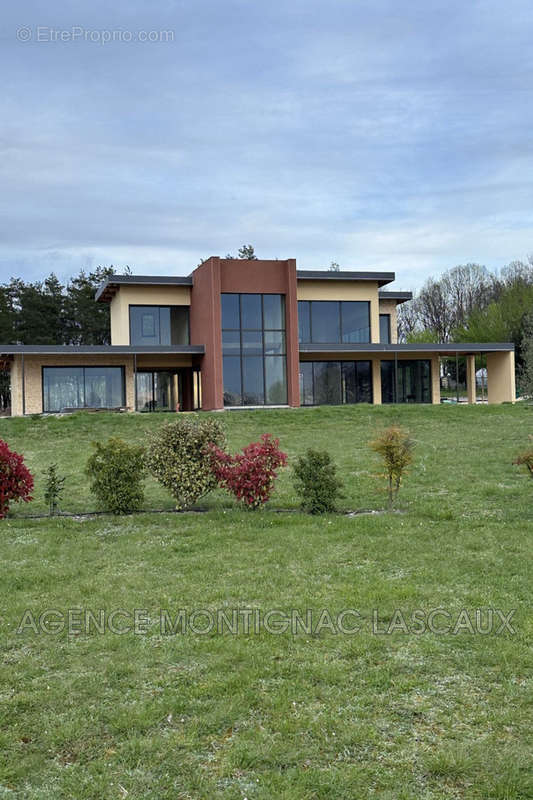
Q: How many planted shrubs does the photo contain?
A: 8